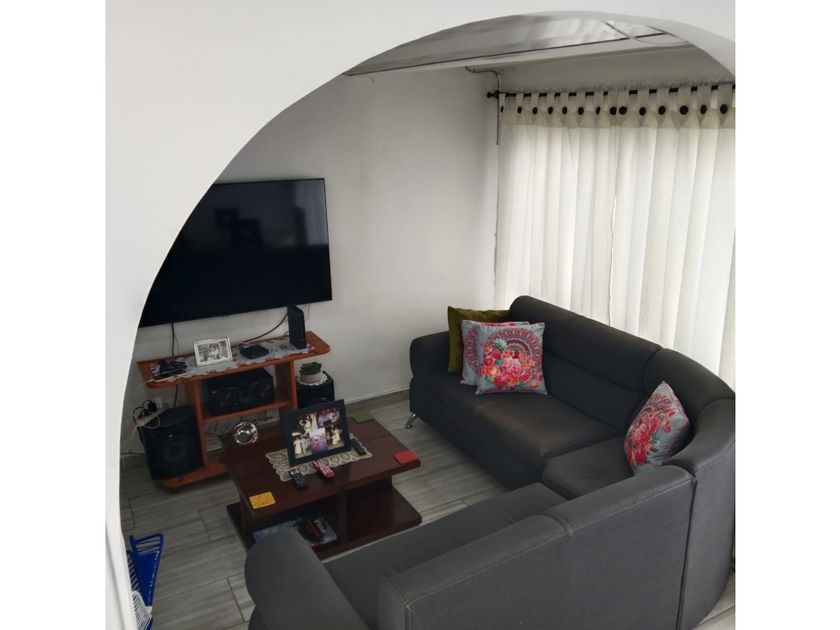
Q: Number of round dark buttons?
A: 14